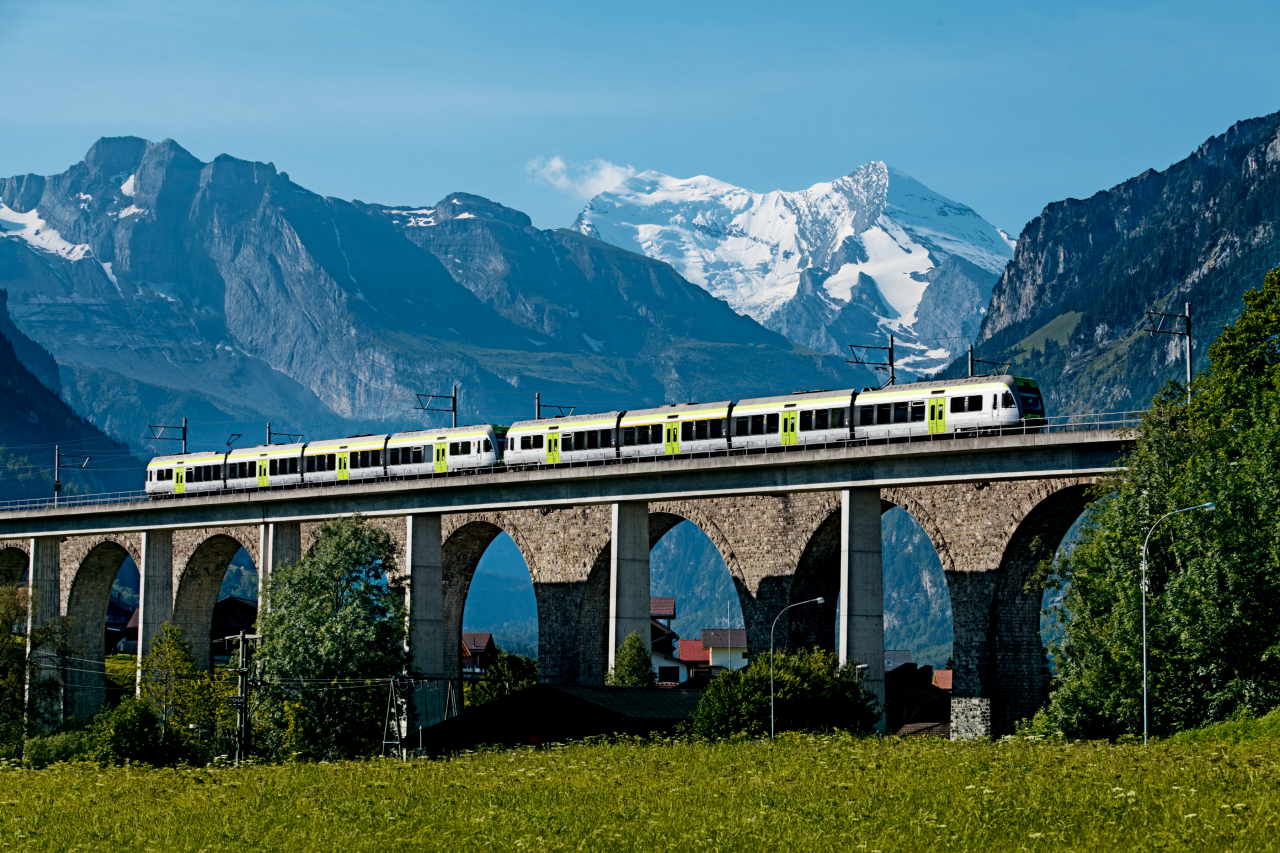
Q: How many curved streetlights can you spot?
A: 2